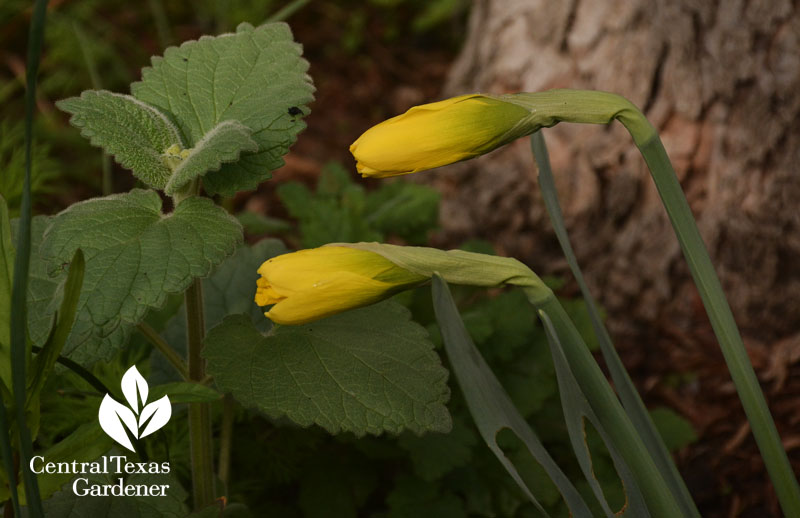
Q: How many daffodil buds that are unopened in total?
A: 2